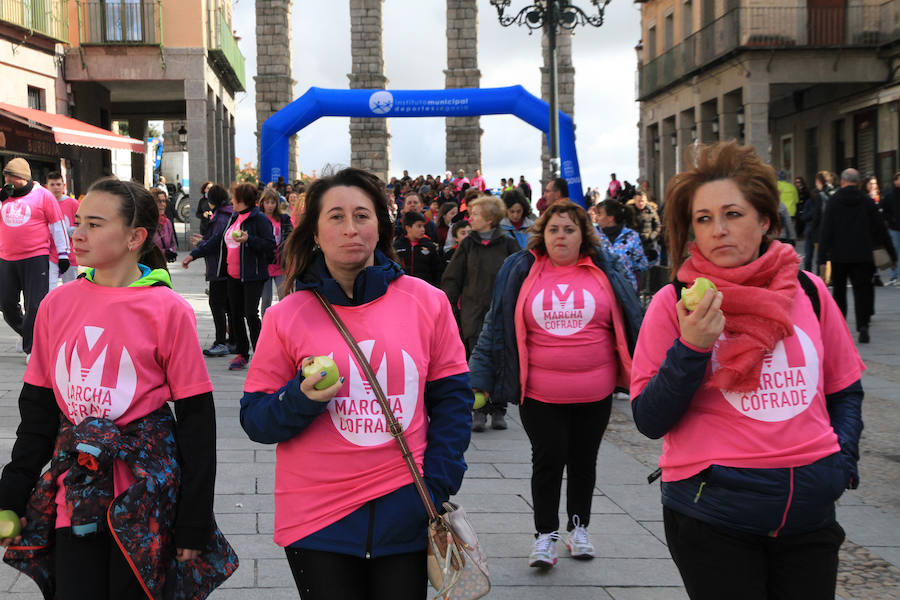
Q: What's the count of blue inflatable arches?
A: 1